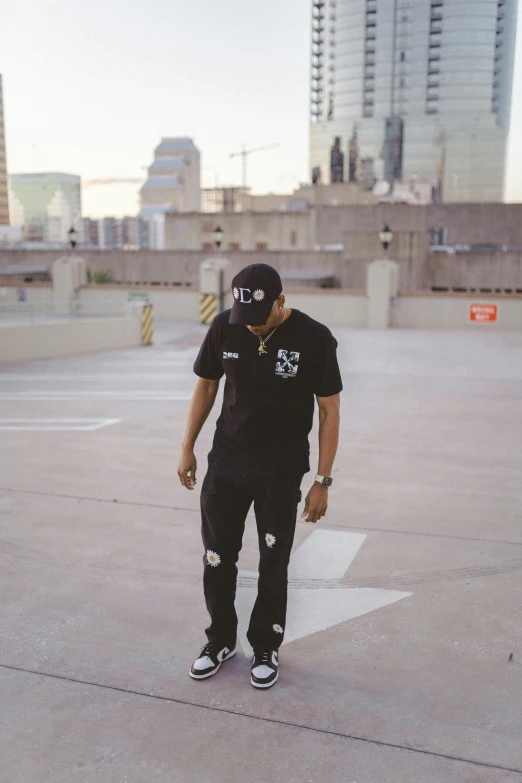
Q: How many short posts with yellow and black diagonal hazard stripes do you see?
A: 2